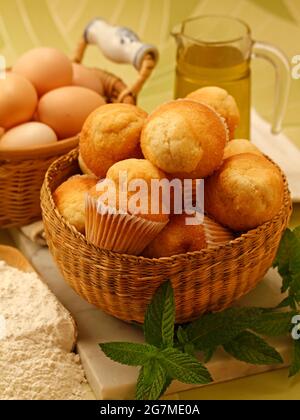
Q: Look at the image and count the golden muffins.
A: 8